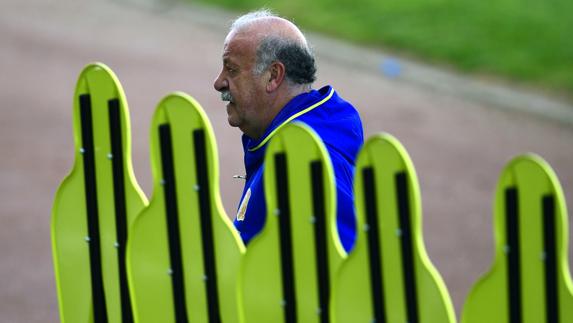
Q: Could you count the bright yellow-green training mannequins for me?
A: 5